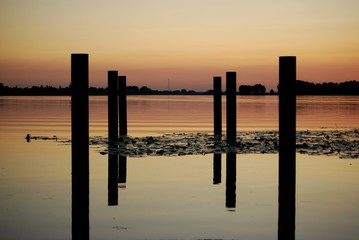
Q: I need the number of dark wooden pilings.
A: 6